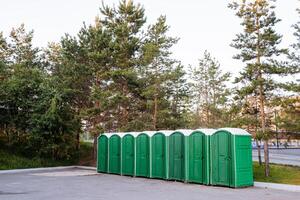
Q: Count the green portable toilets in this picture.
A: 8